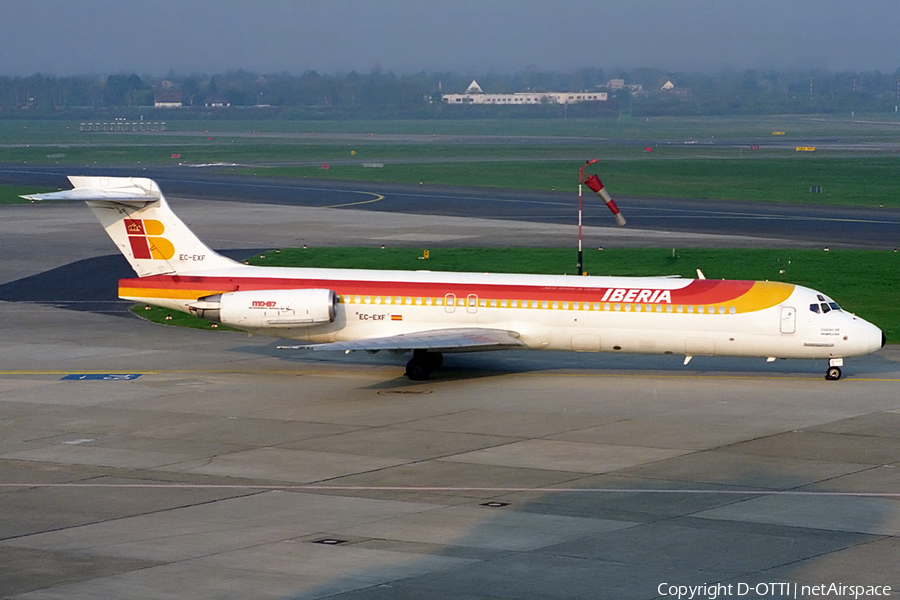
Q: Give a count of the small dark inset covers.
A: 2